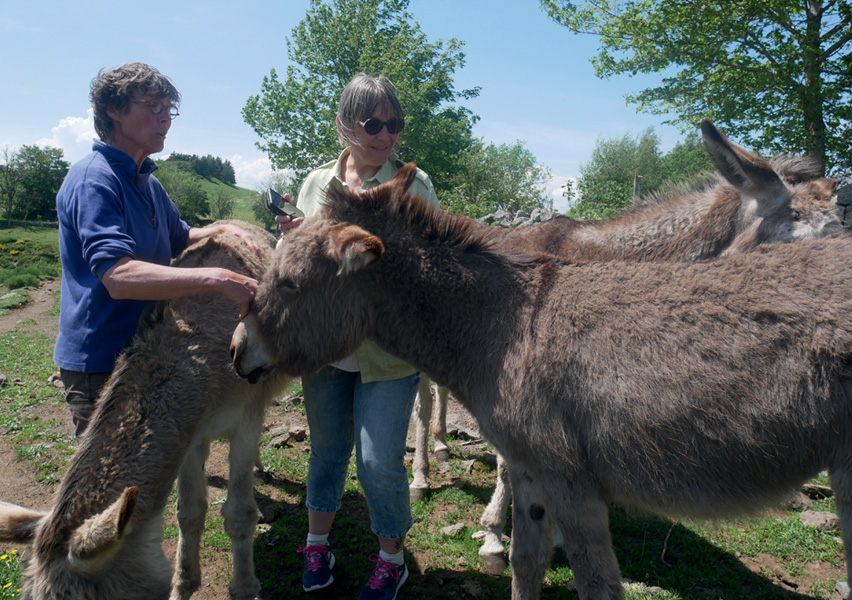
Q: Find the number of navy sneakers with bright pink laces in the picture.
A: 2